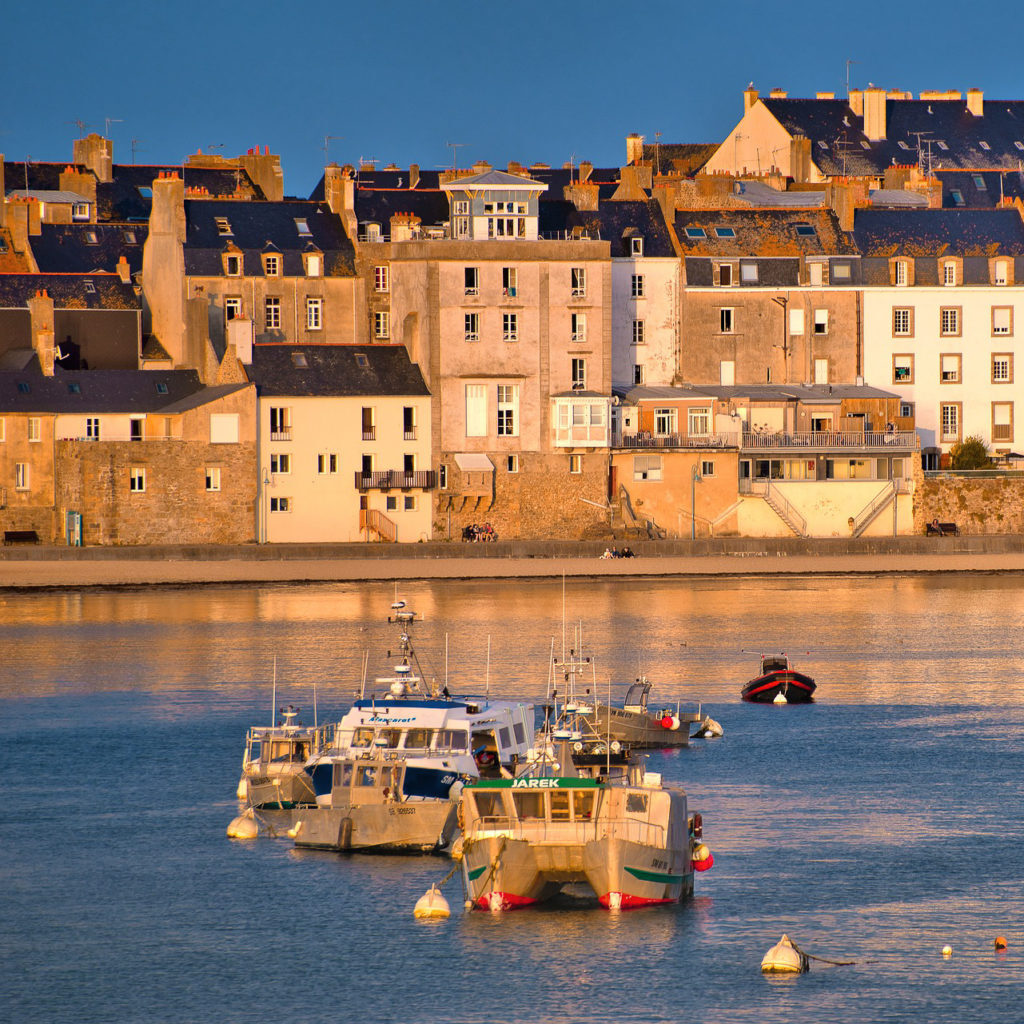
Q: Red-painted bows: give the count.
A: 2